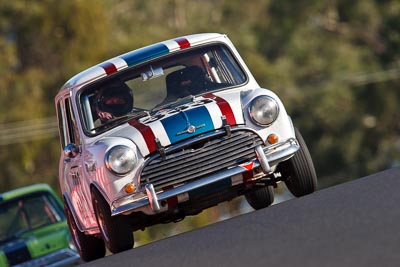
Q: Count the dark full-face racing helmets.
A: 1